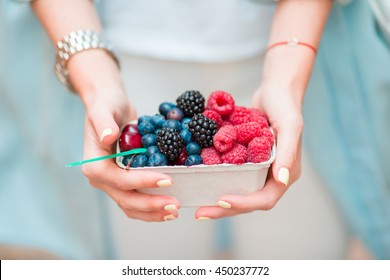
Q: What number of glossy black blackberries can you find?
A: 3